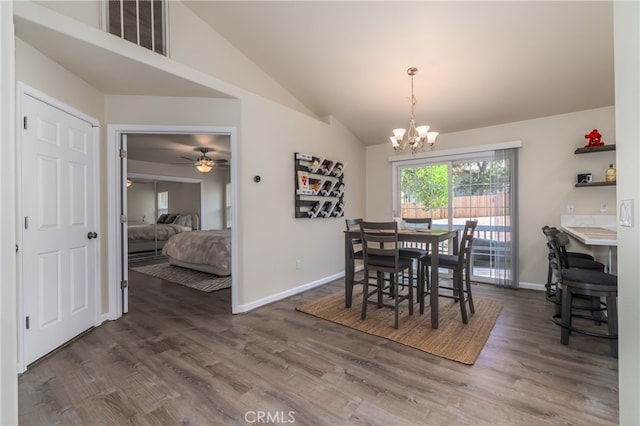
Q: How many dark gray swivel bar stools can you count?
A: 3